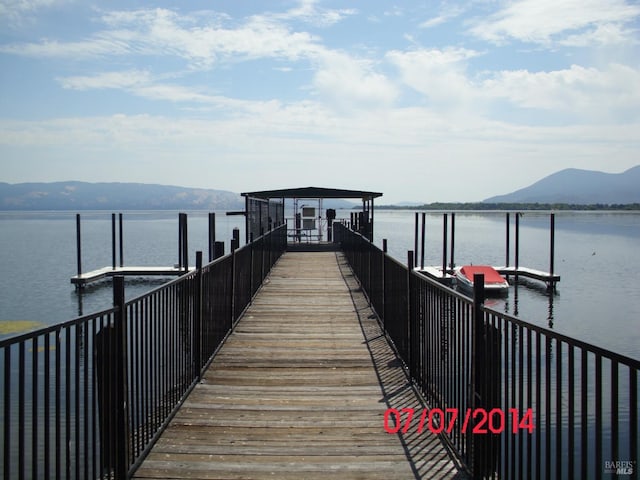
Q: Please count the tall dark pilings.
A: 13